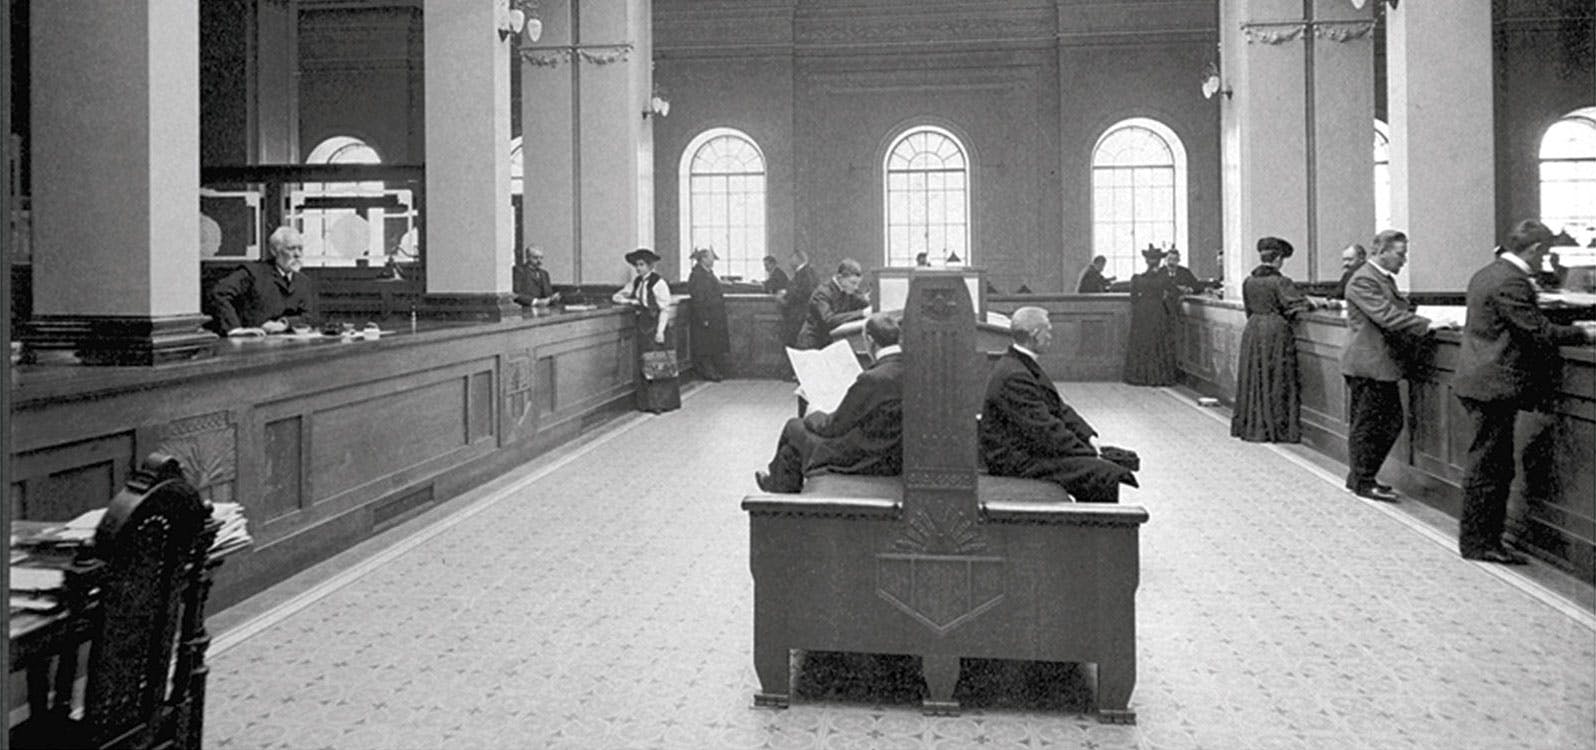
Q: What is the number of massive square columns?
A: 5